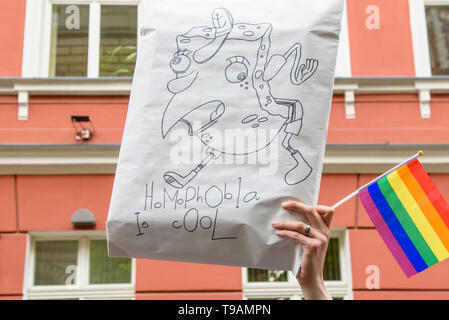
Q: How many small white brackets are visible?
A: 3